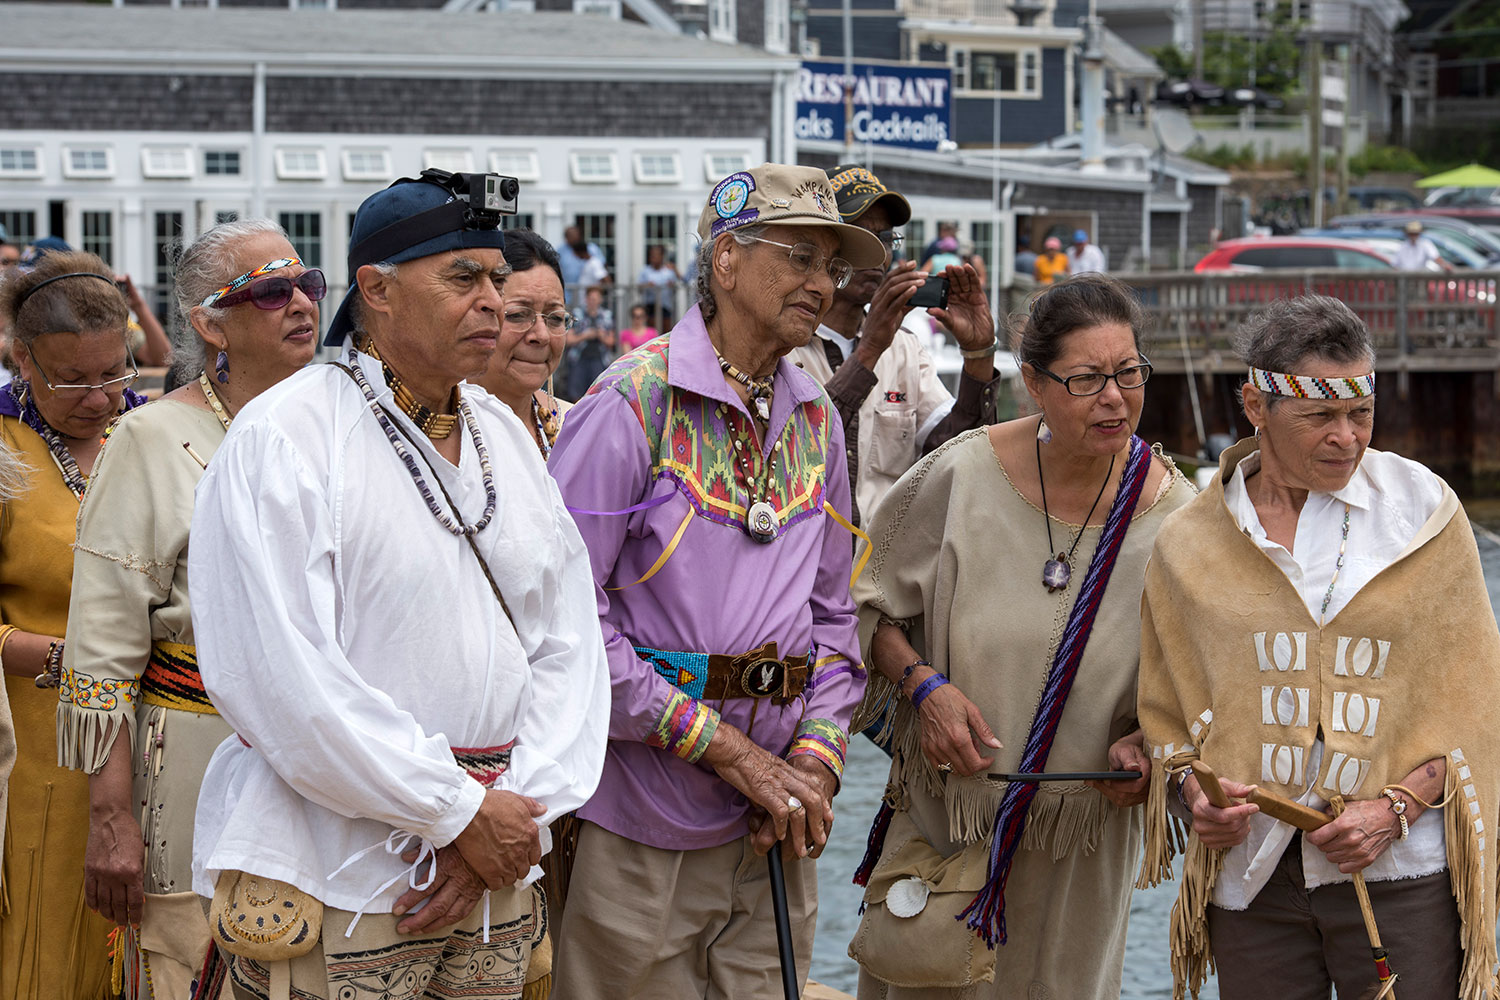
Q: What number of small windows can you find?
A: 11